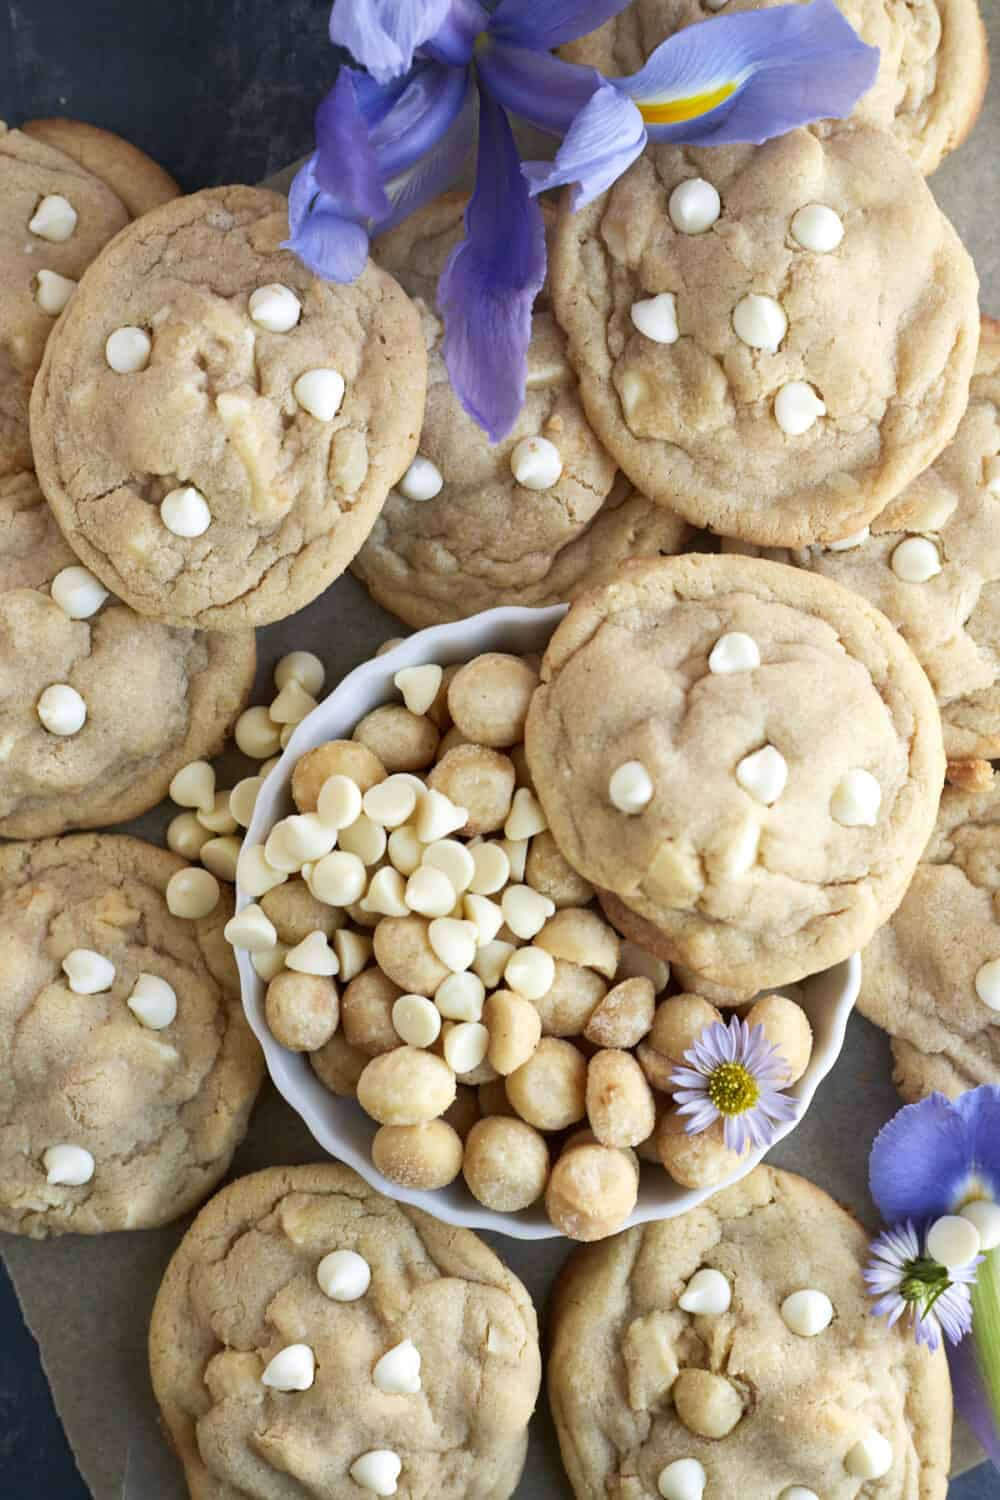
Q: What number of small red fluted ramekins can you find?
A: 0